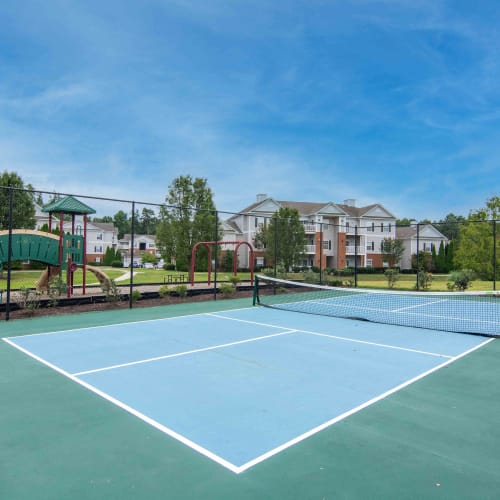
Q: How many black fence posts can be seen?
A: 8